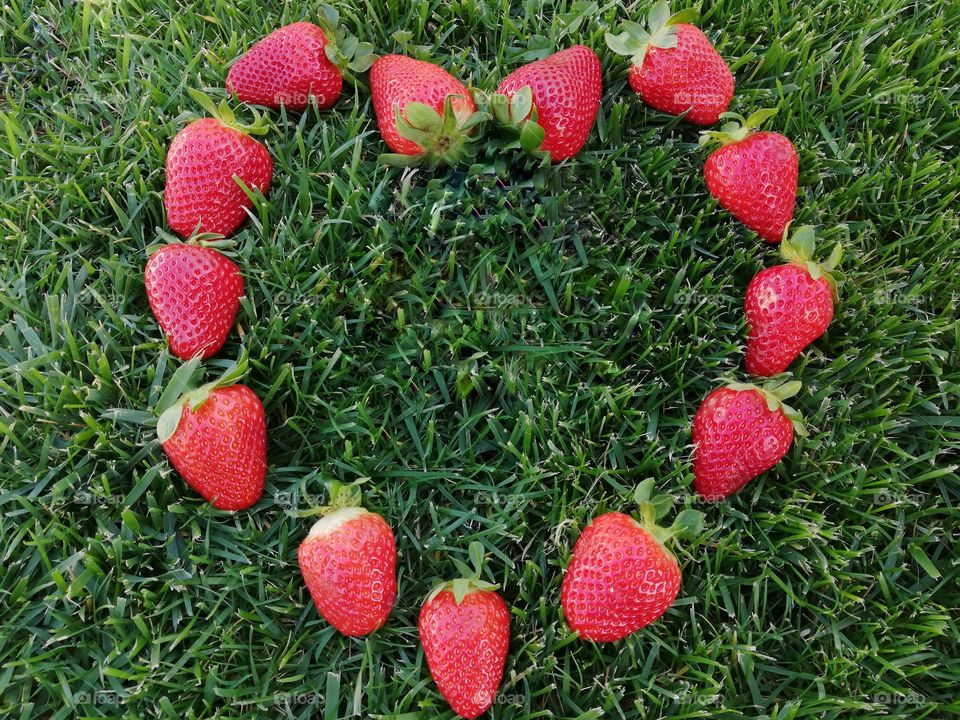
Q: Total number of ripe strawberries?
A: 13